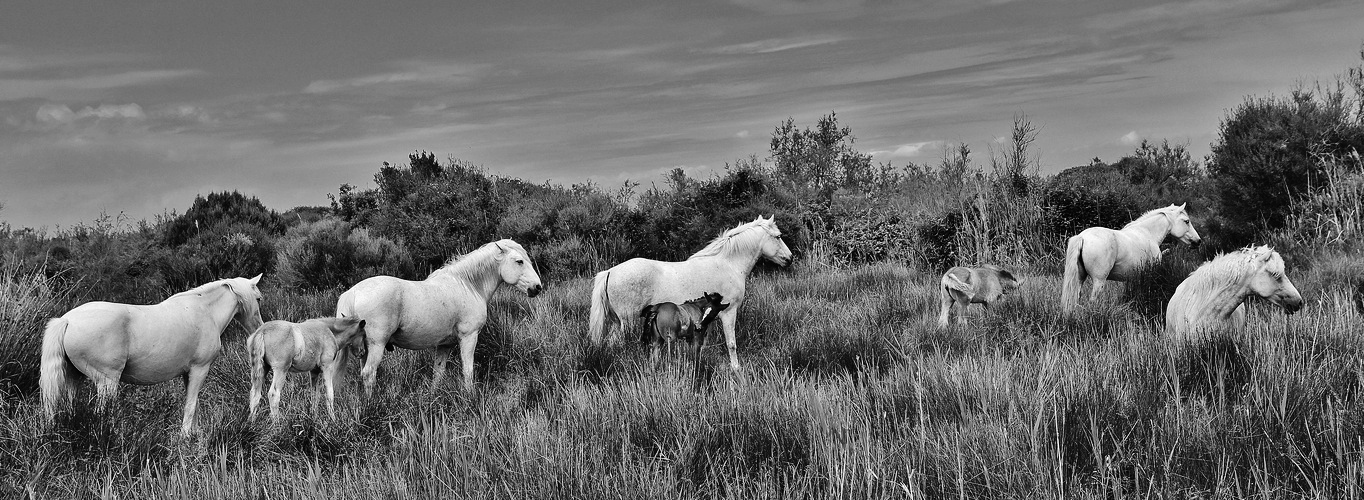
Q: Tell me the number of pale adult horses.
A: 5